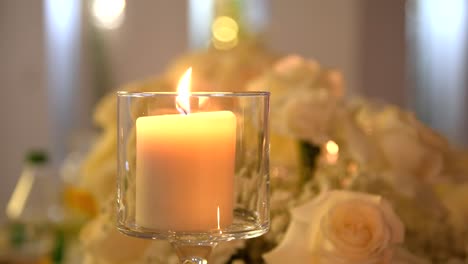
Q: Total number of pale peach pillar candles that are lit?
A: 1